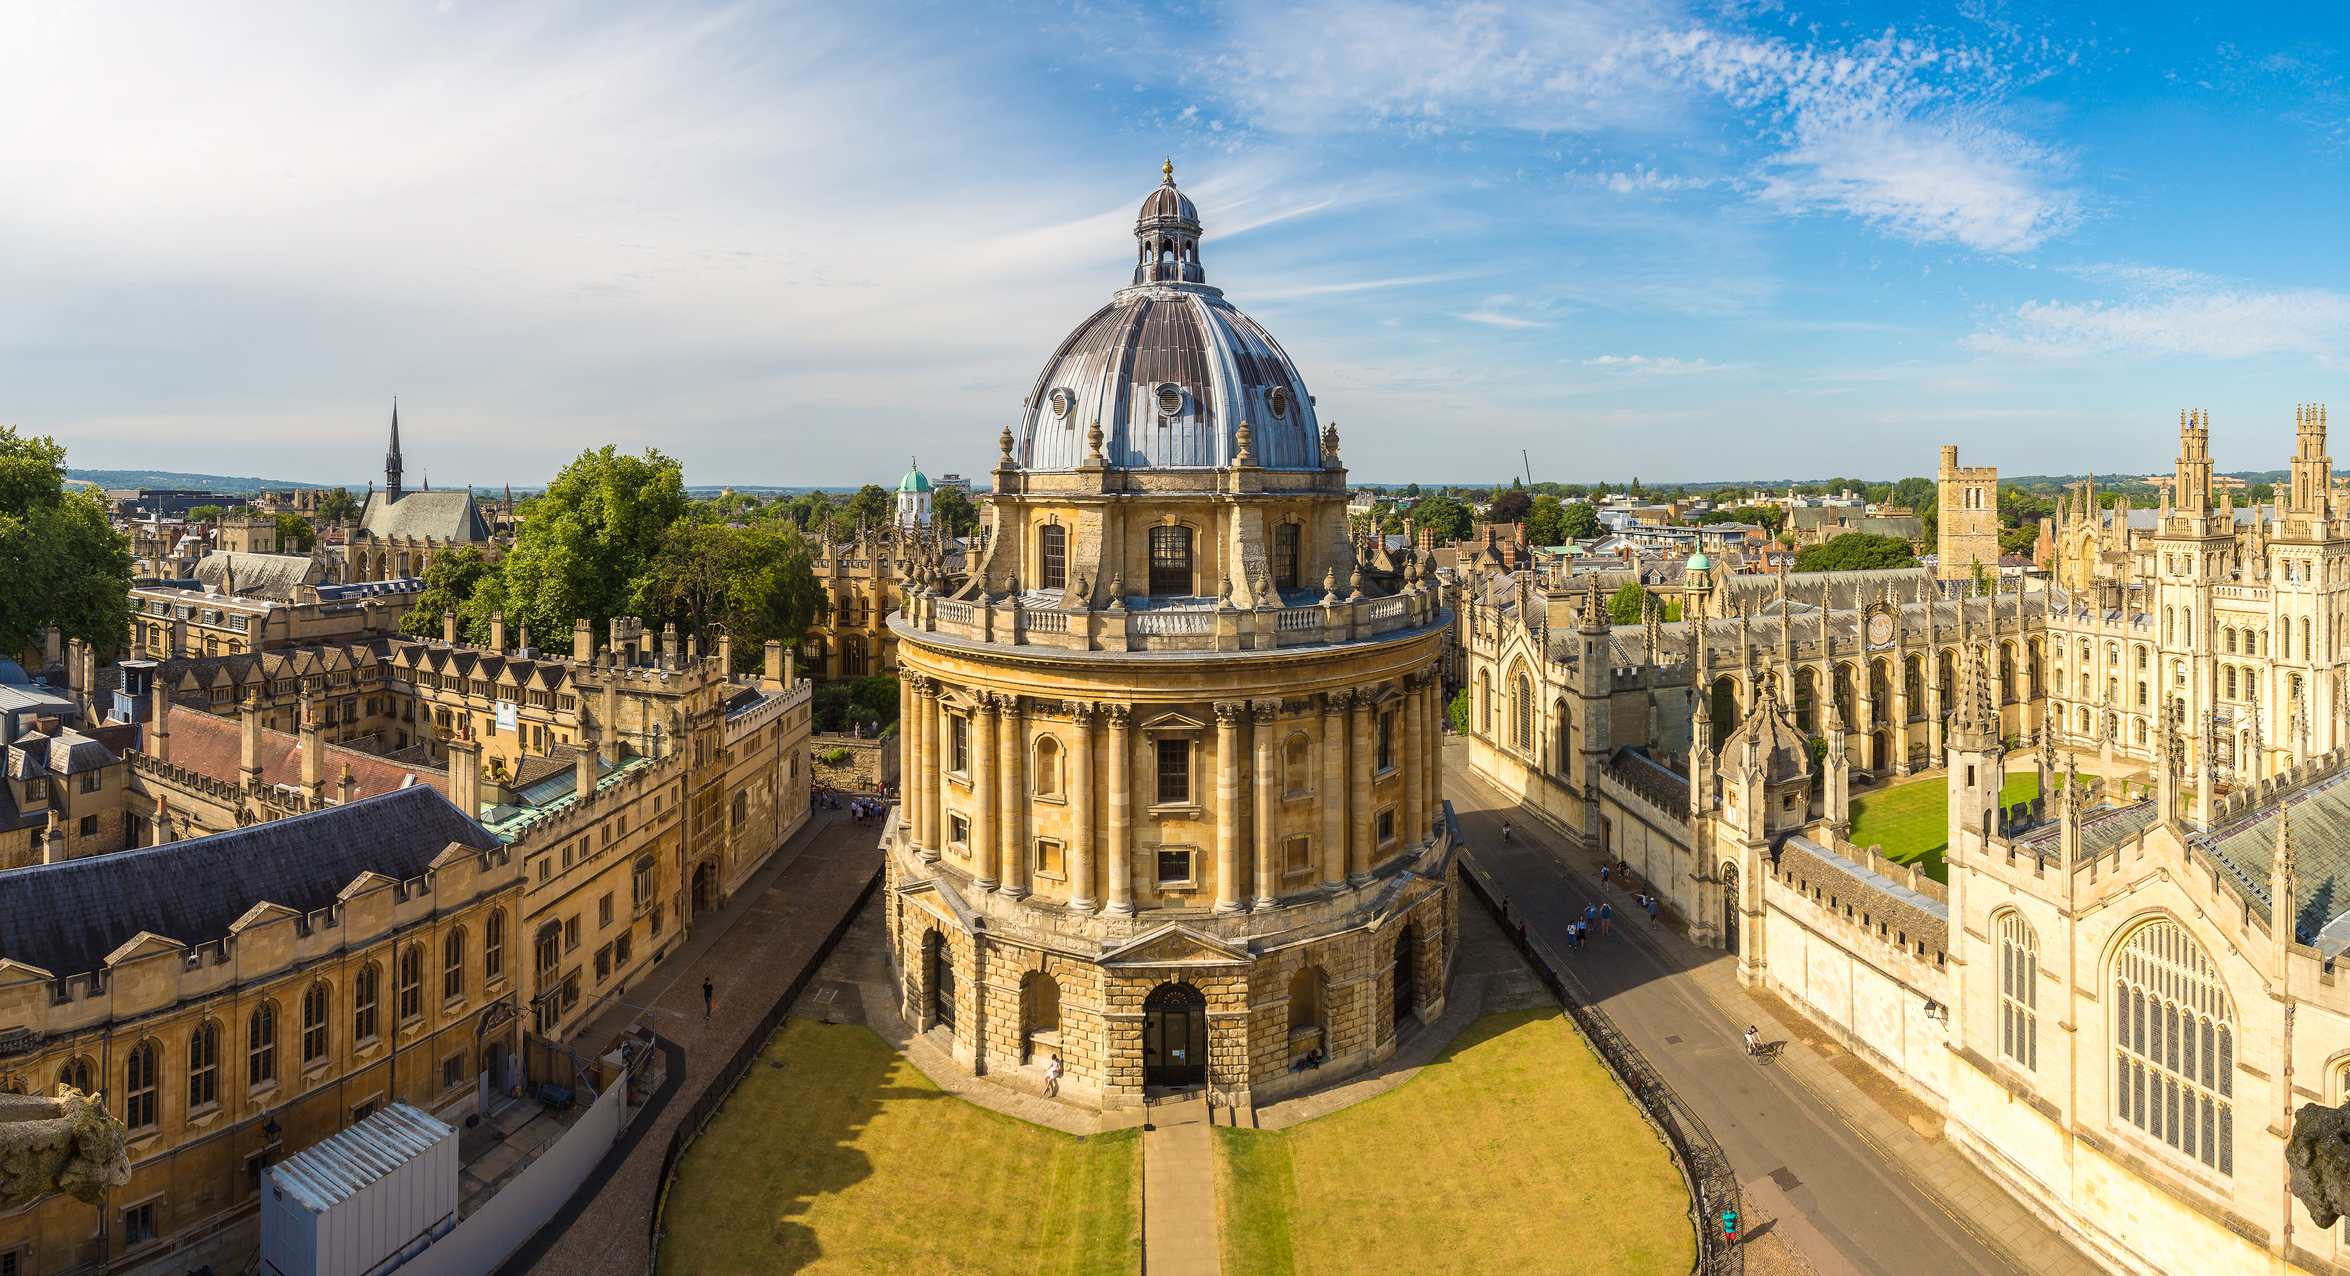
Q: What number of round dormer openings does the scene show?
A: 3